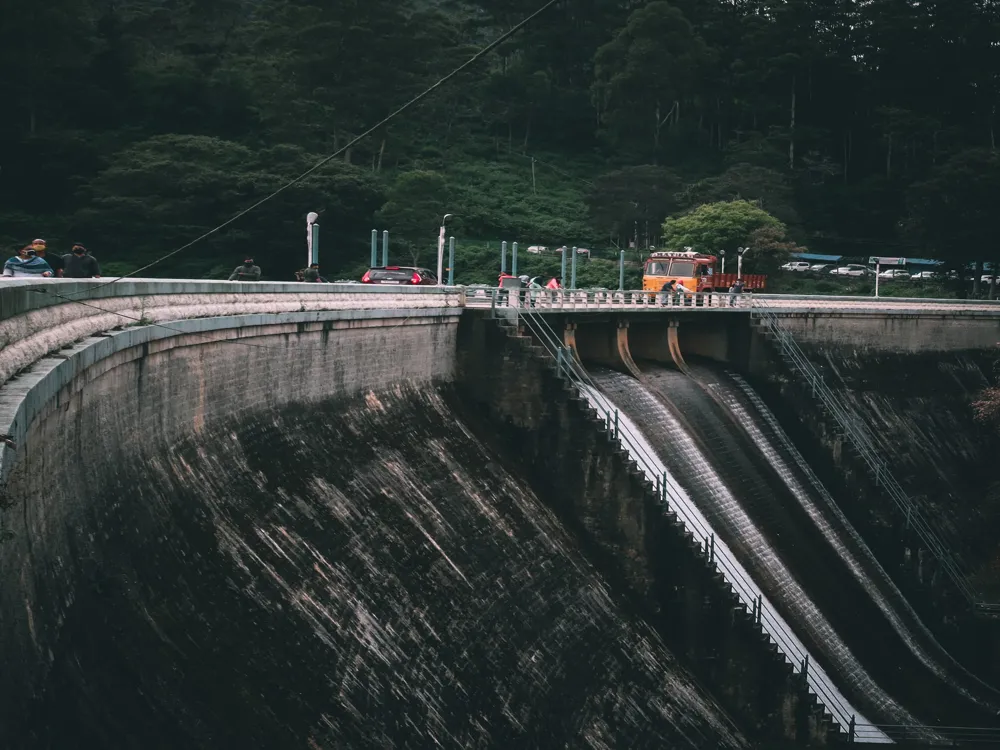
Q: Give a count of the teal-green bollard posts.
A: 9